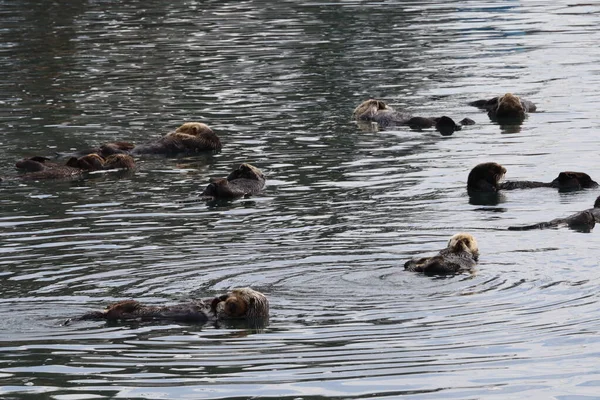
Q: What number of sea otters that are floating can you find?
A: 9